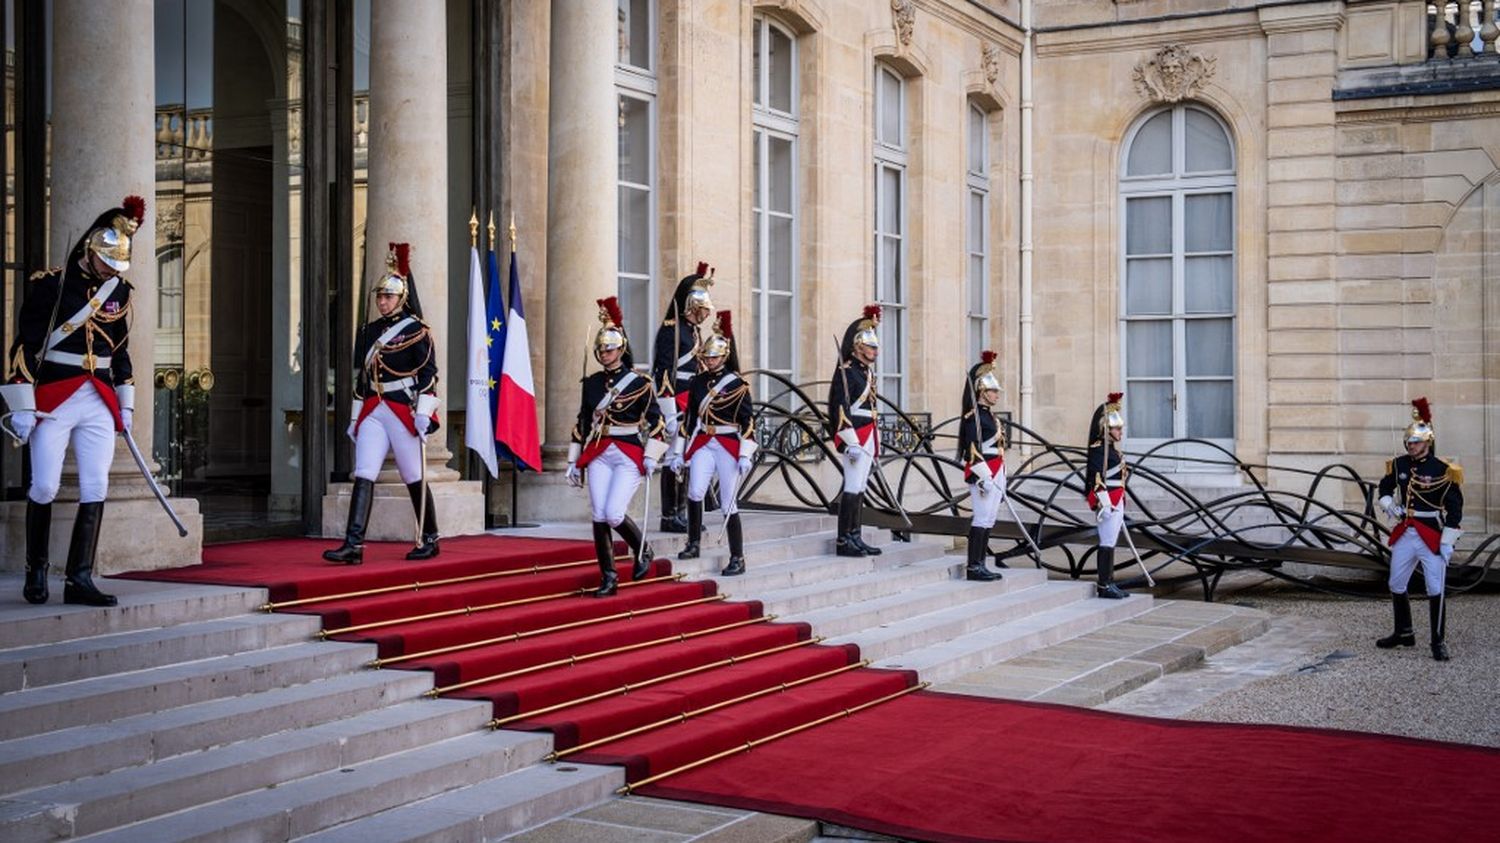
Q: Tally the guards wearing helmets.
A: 9